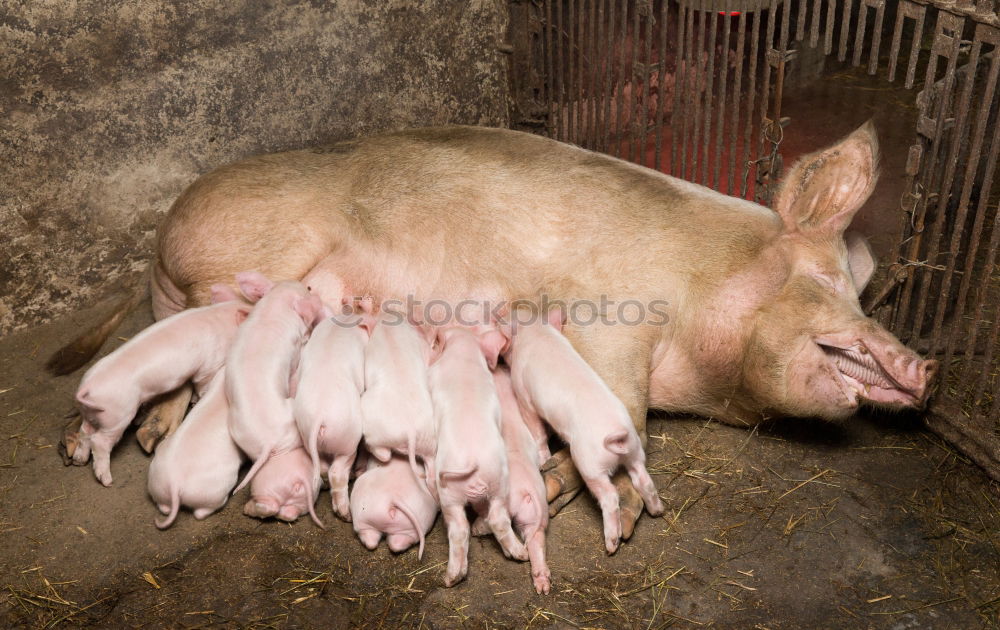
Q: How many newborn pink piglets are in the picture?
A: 10